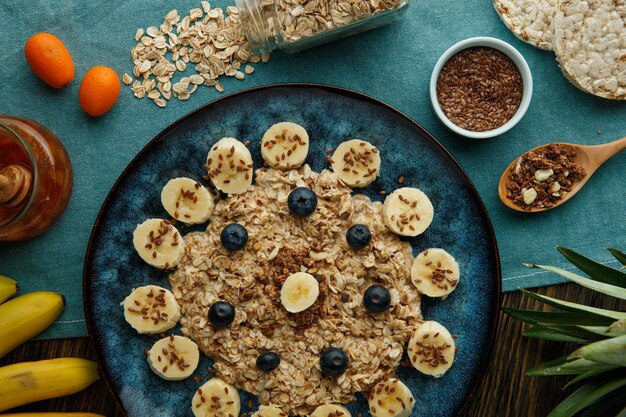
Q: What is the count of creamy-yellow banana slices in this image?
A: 15